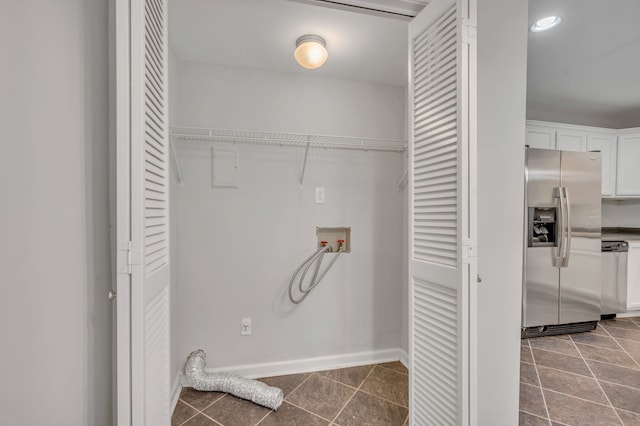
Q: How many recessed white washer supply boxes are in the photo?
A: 1